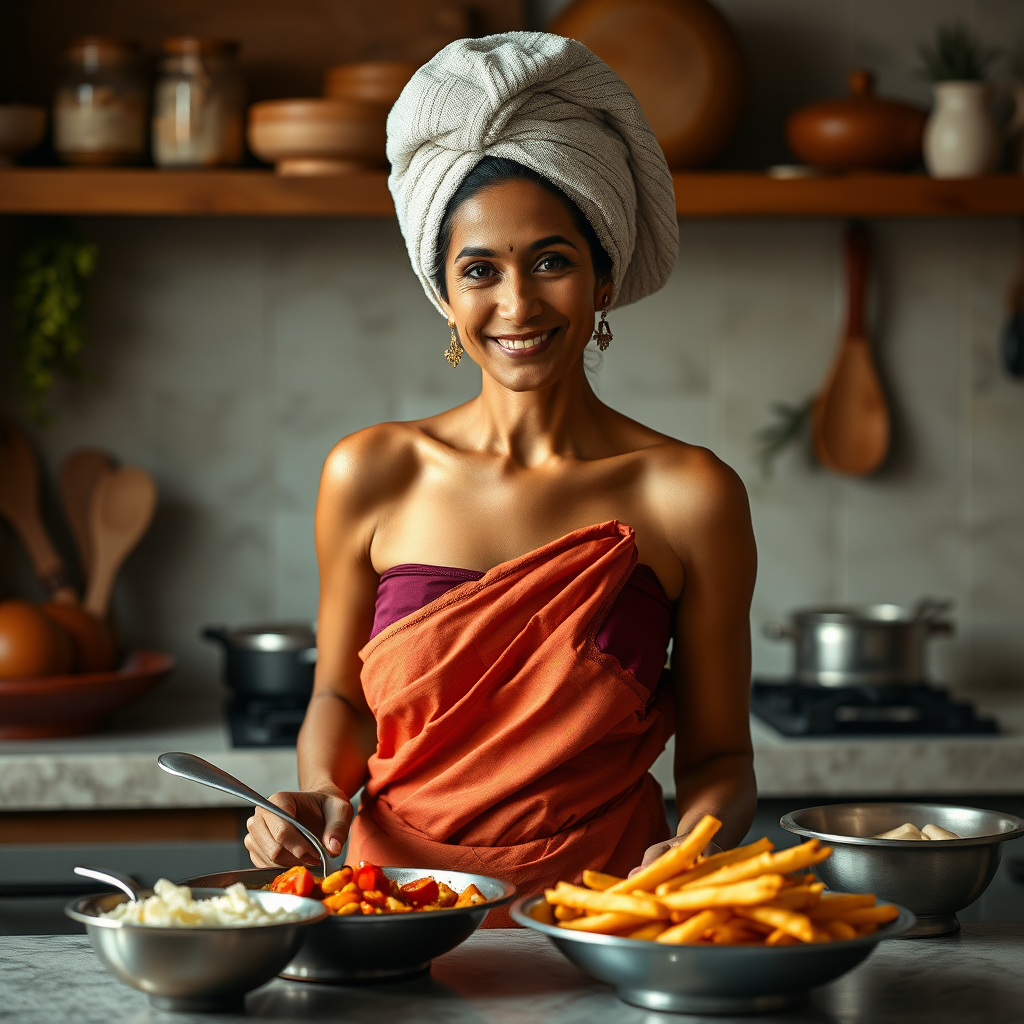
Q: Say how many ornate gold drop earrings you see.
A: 2